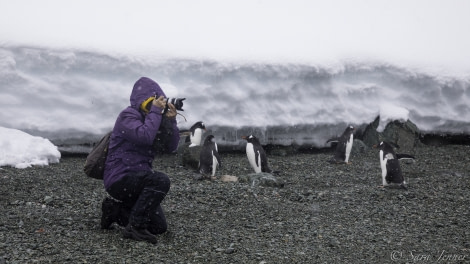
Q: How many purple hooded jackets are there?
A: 1